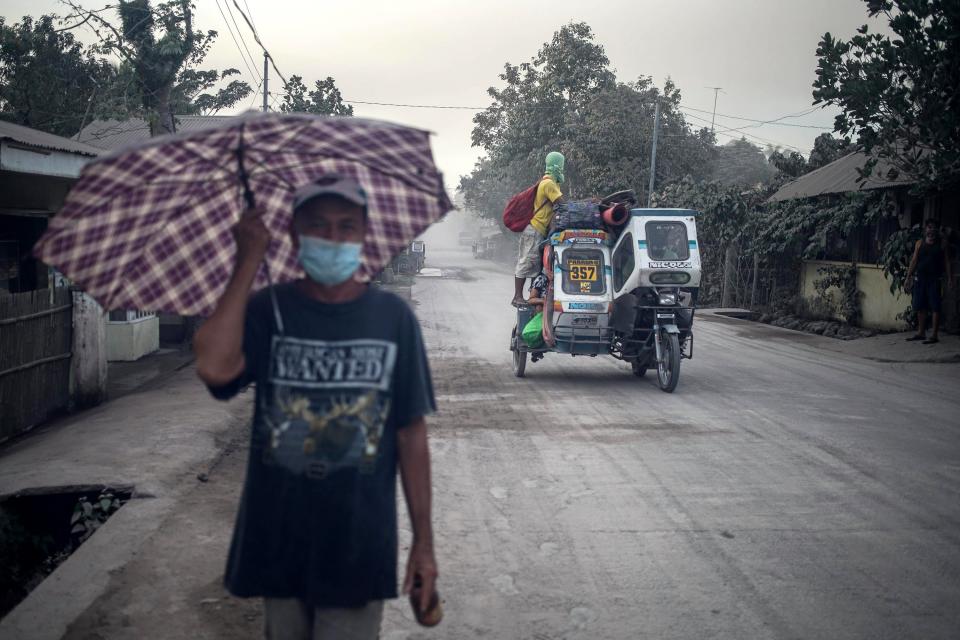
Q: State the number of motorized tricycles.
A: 1